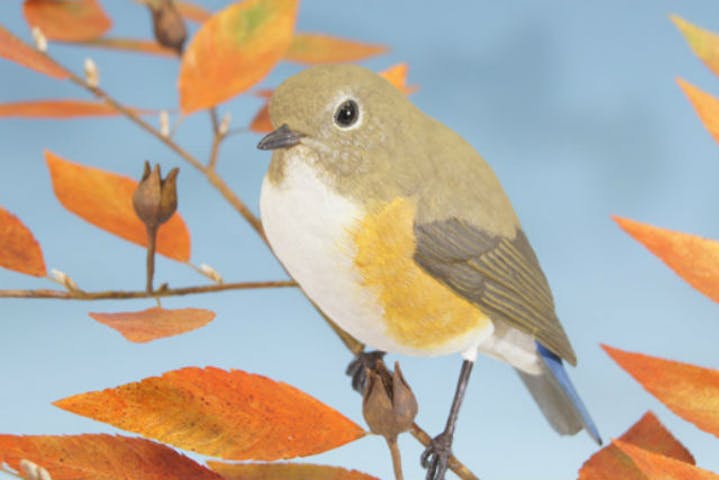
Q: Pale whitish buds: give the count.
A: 7